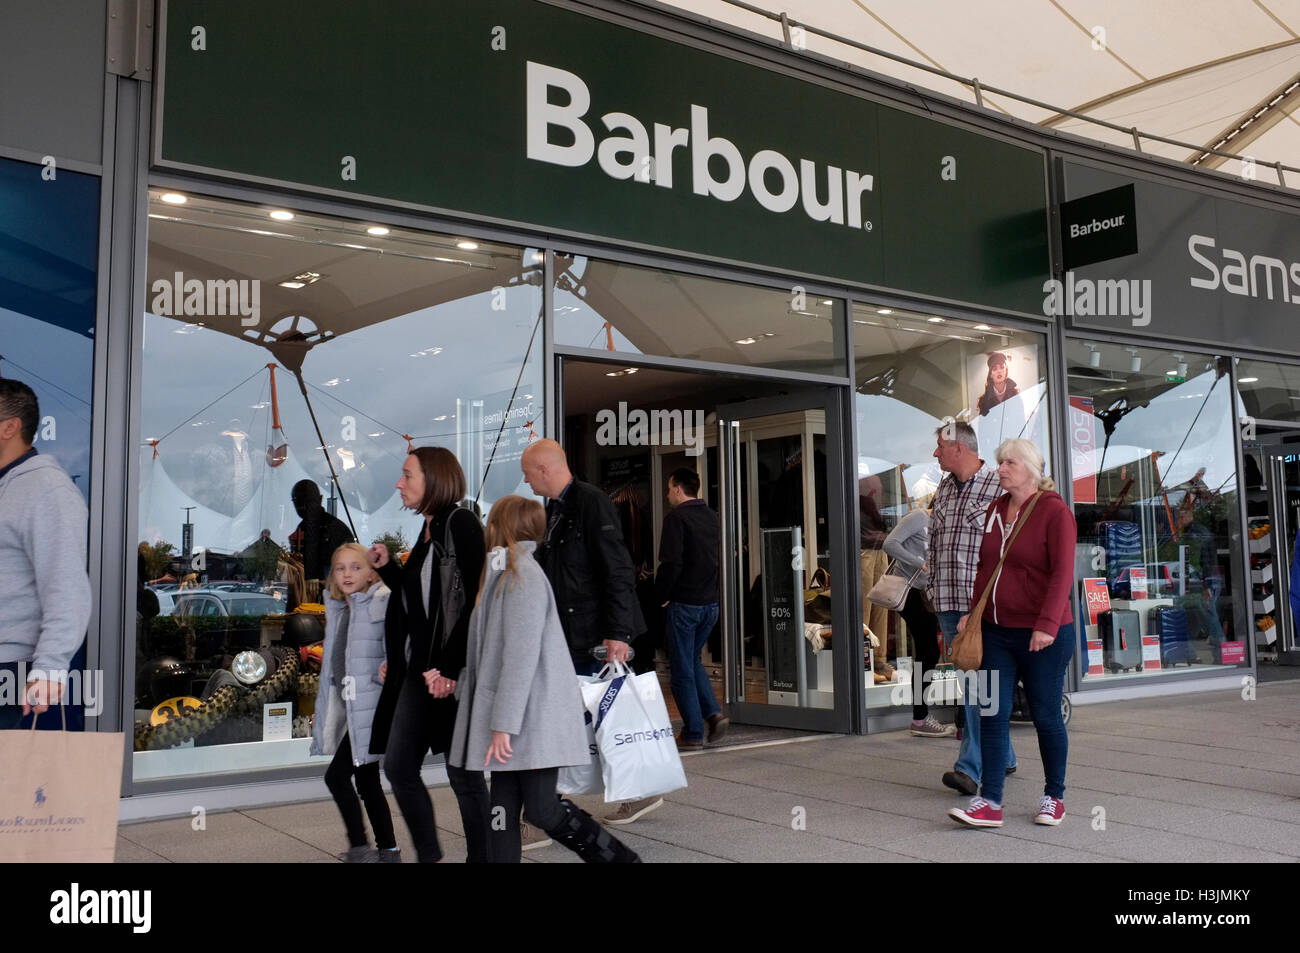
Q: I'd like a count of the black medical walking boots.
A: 1